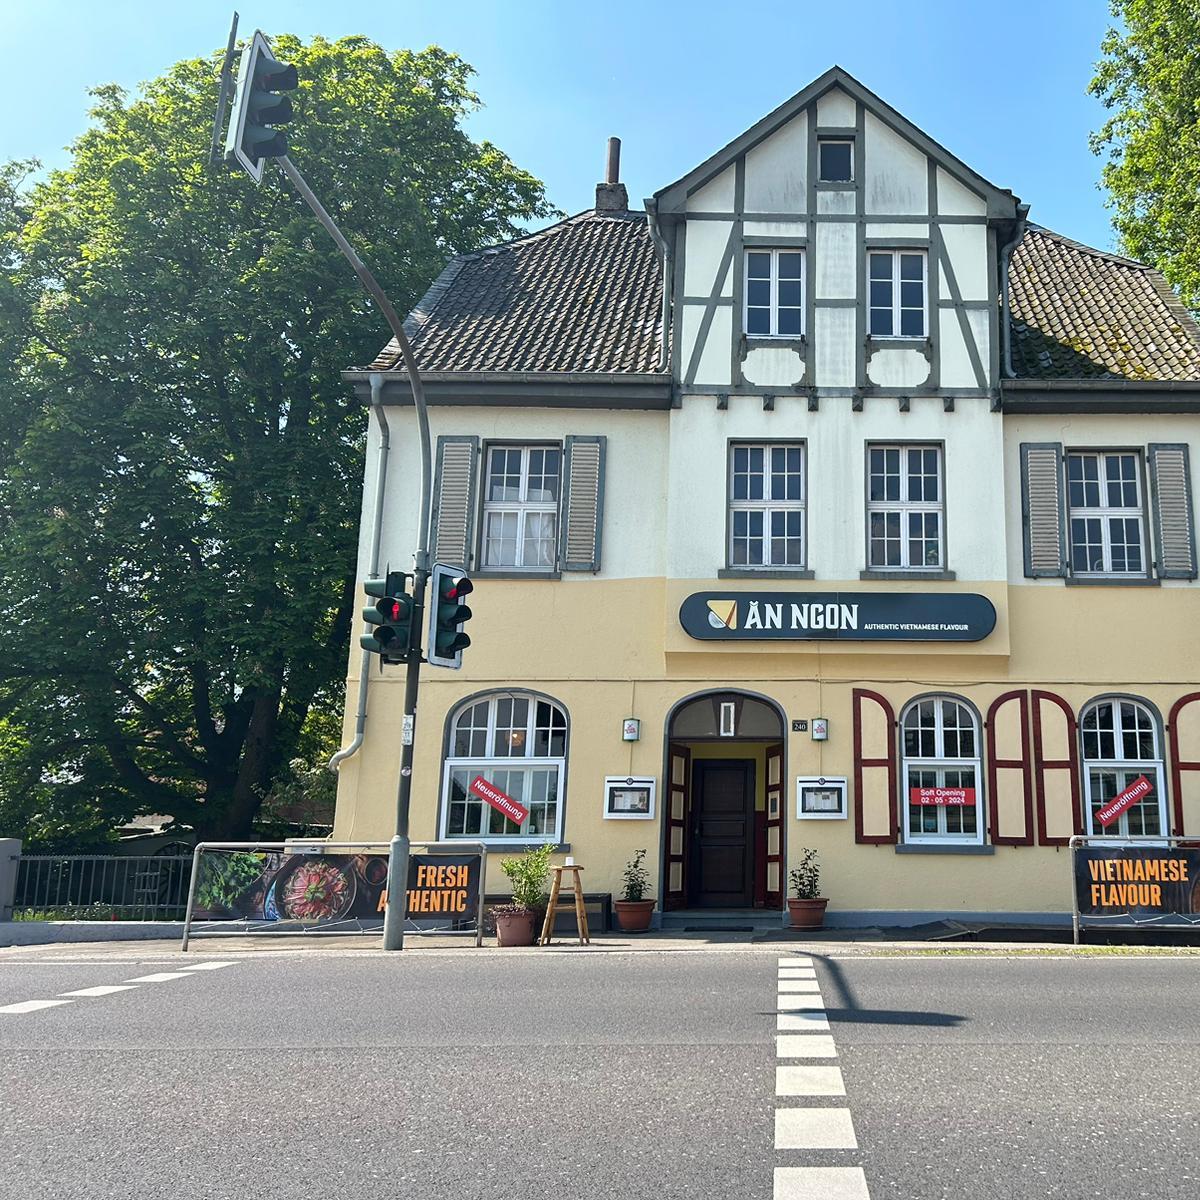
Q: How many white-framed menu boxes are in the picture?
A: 2